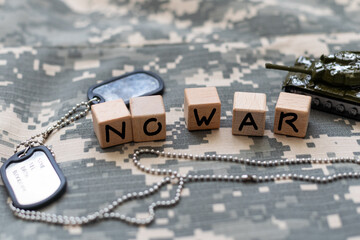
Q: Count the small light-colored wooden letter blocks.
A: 5